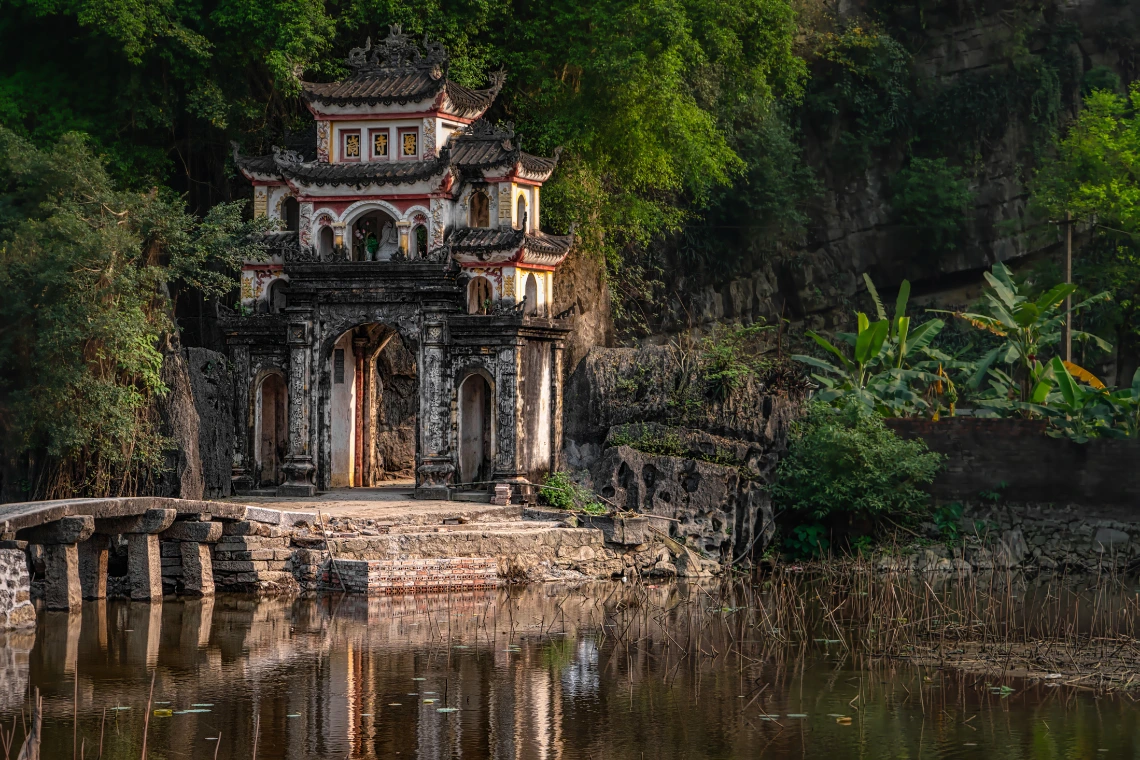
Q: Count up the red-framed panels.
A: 3